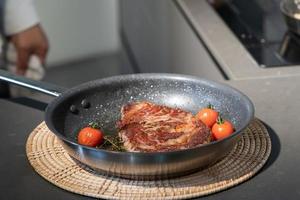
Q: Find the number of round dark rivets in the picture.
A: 2